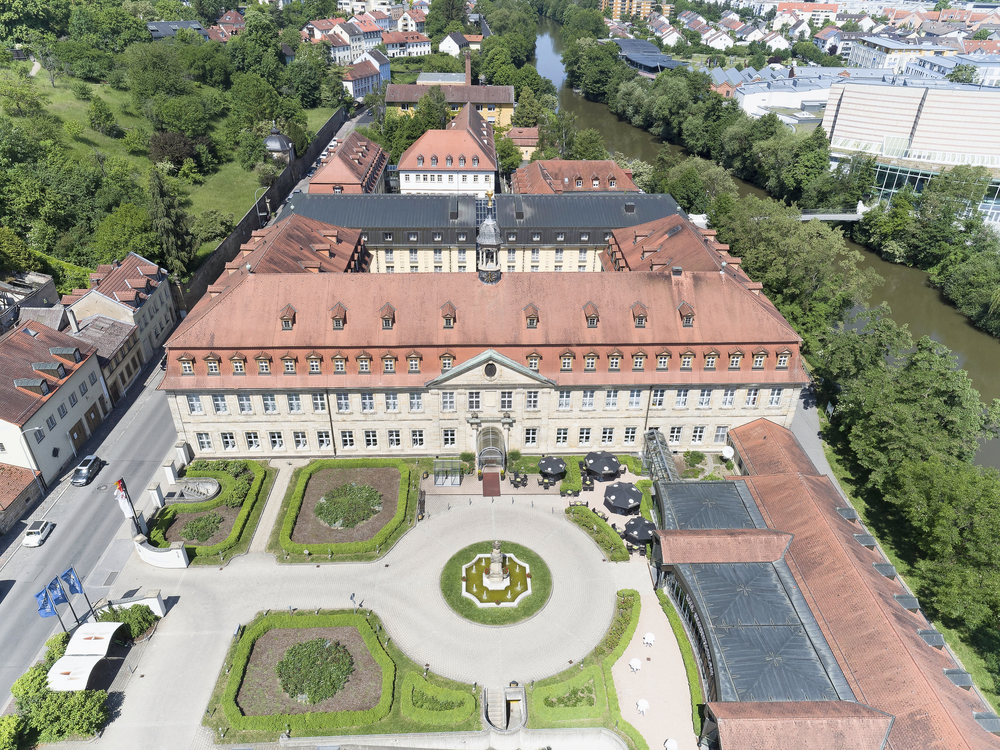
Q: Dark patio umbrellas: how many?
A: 4